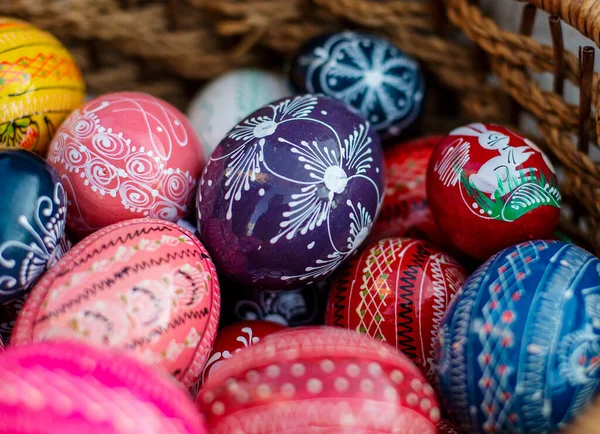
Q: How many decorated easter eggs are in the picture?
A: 15